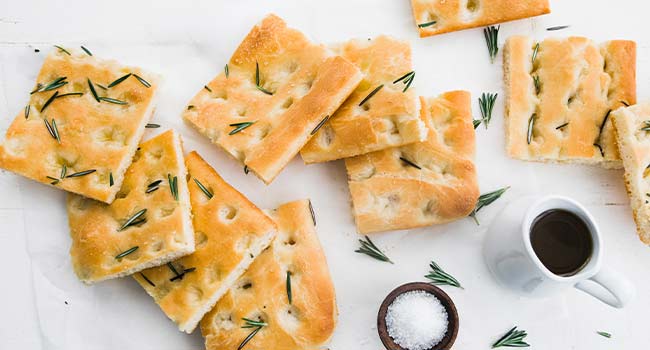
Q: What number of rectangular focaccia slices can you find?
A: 10